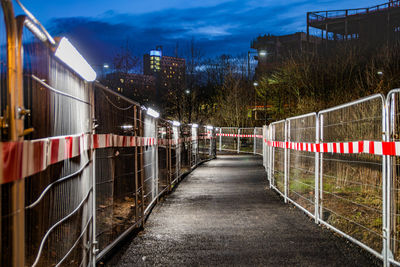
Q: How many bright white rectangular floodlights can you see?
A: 5